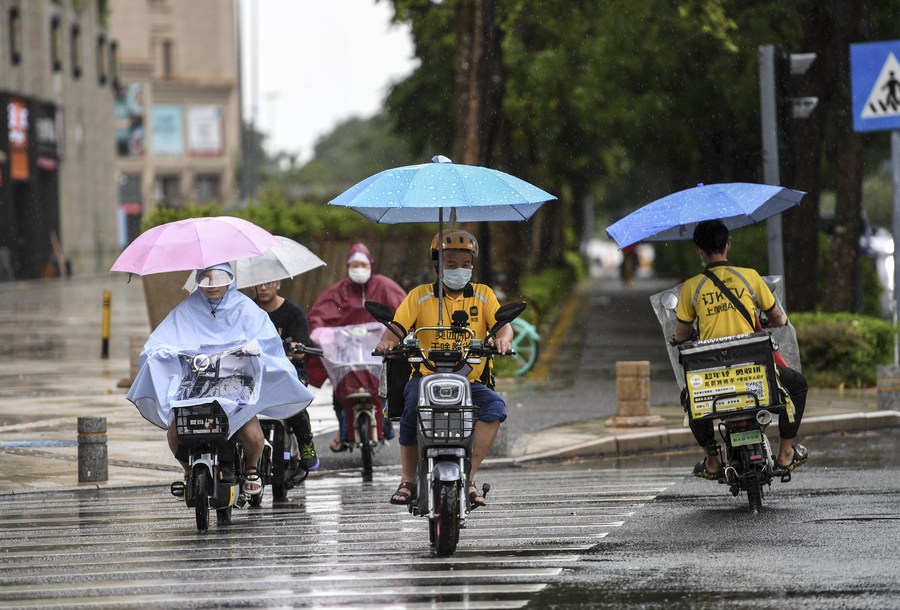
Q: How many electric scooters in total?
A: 5